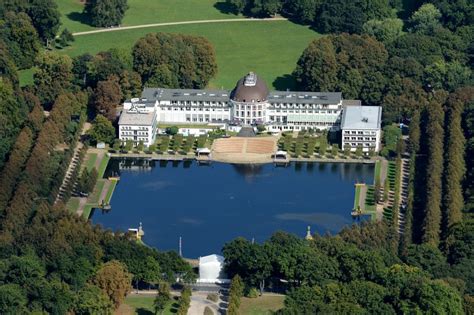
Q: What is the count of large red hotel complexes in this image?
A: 0